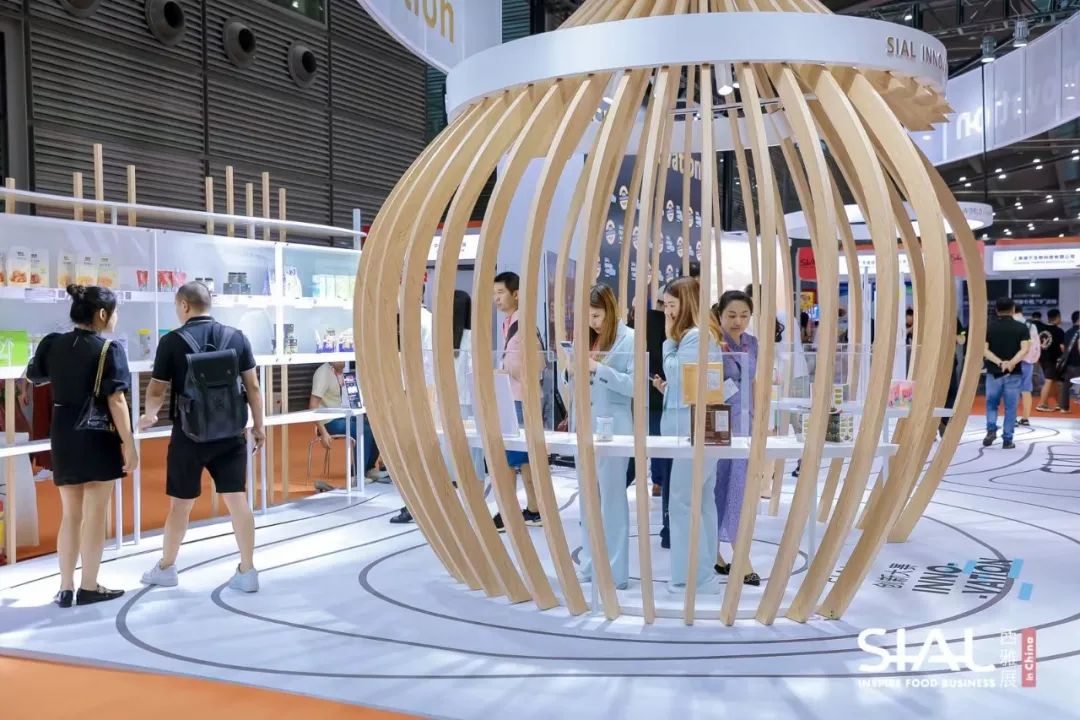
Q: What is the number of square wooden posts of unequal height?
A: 9